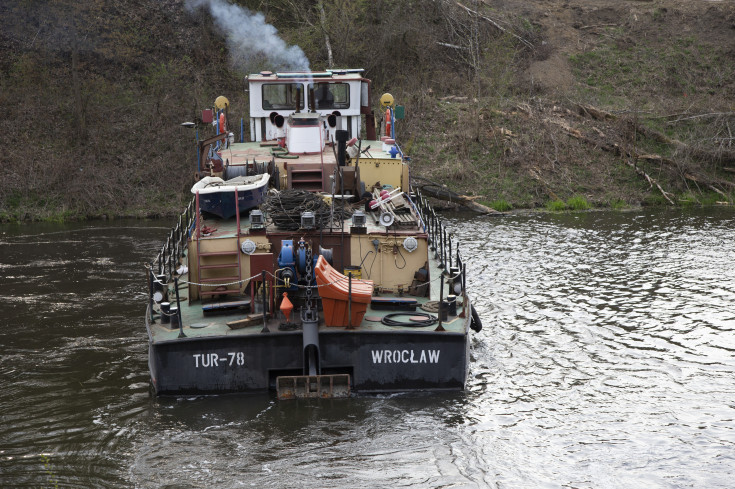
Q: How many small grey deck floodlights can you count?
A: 3